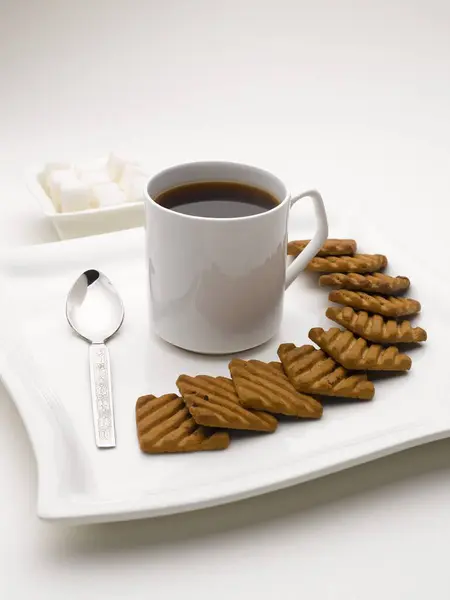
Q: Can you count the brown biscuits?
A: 10